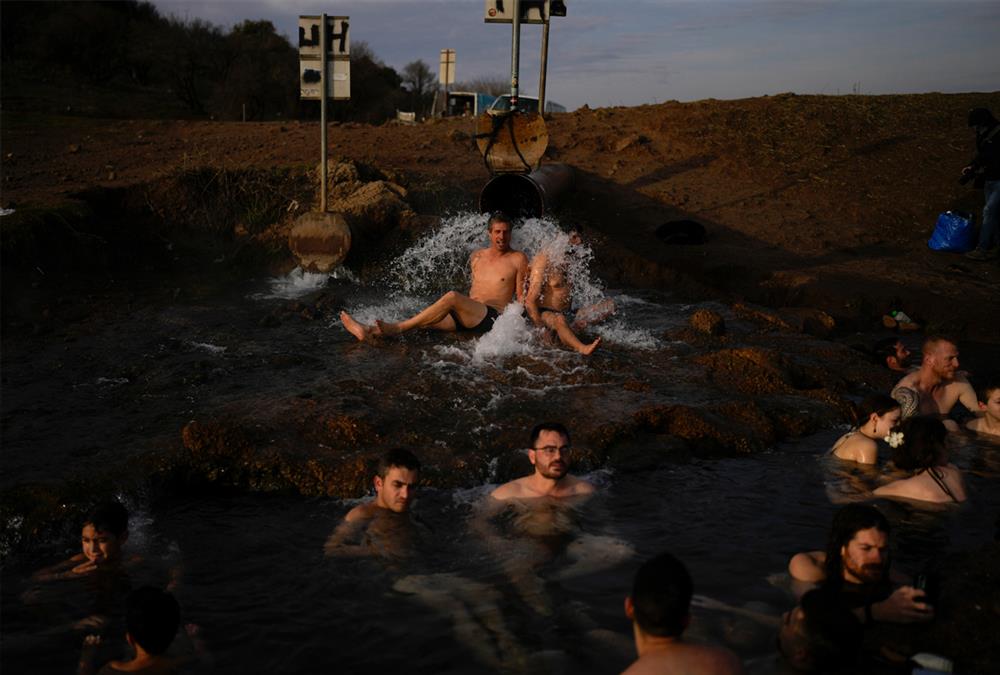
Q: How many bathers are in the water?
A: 14